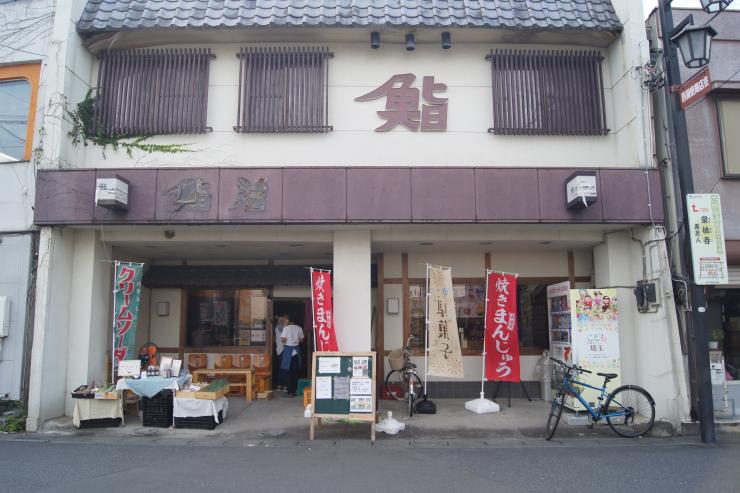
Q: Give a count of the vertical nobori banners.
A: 4